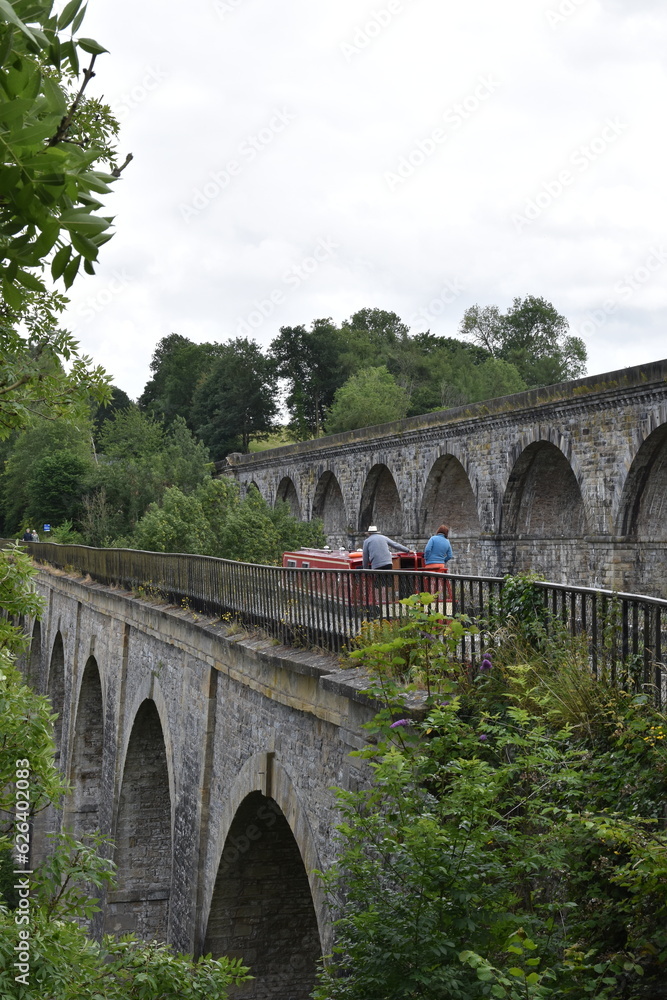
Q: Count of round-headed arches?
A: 12